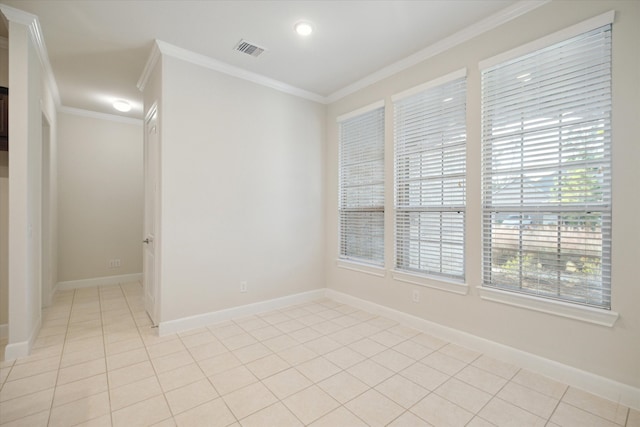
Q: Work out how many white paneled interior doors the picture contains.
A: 1